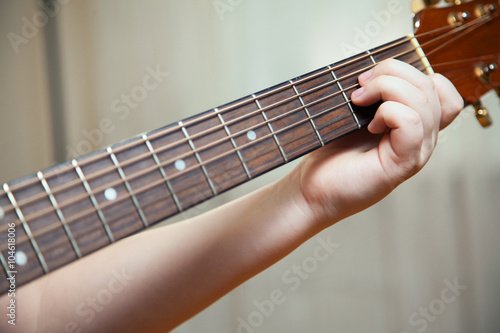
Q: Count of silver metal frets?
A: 12